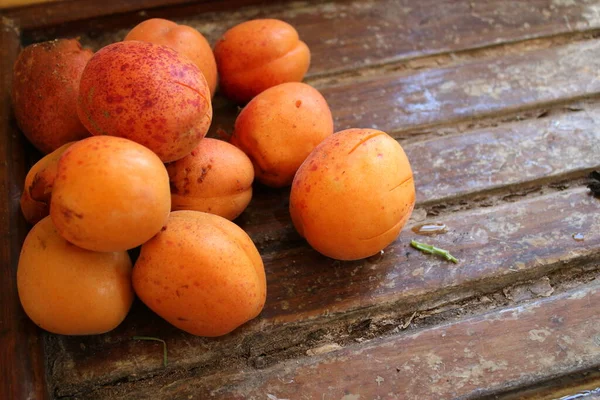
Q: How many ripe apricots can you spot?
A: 11